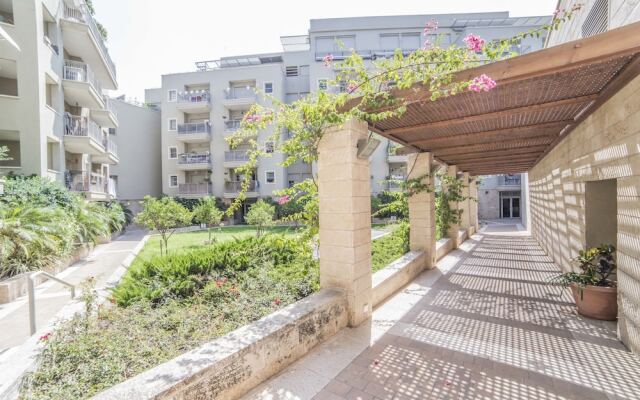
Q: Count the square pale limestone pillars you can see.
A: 5